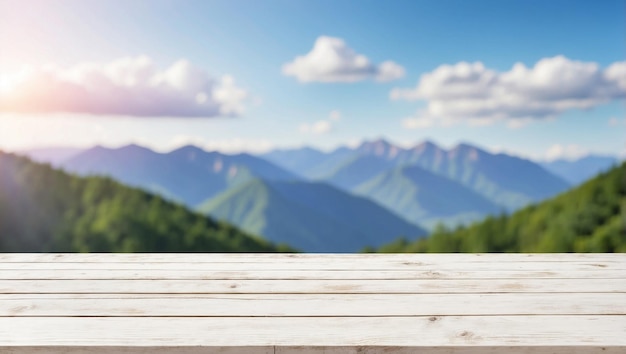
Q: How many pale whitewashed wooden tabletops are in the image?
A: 1